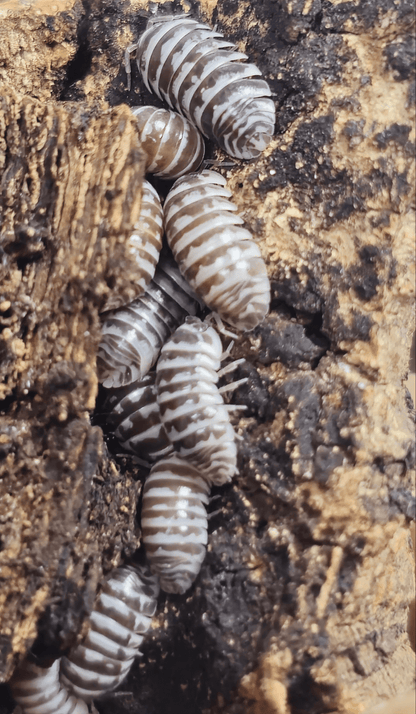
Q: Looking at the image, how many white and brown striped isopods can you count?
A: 10